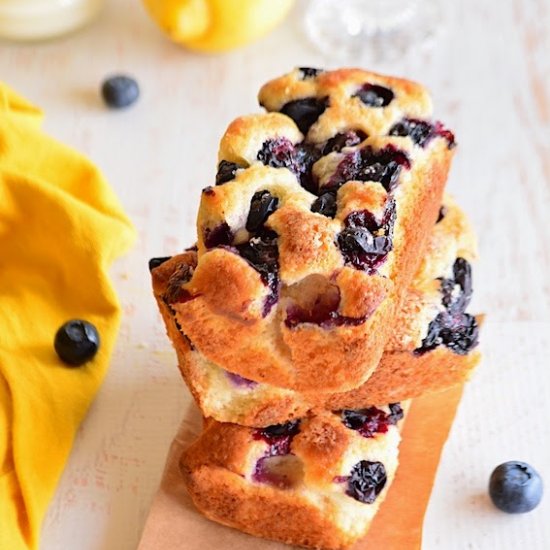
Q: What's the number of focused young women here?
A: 0